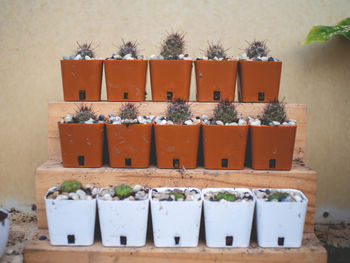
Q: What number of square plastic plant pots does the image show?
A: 15